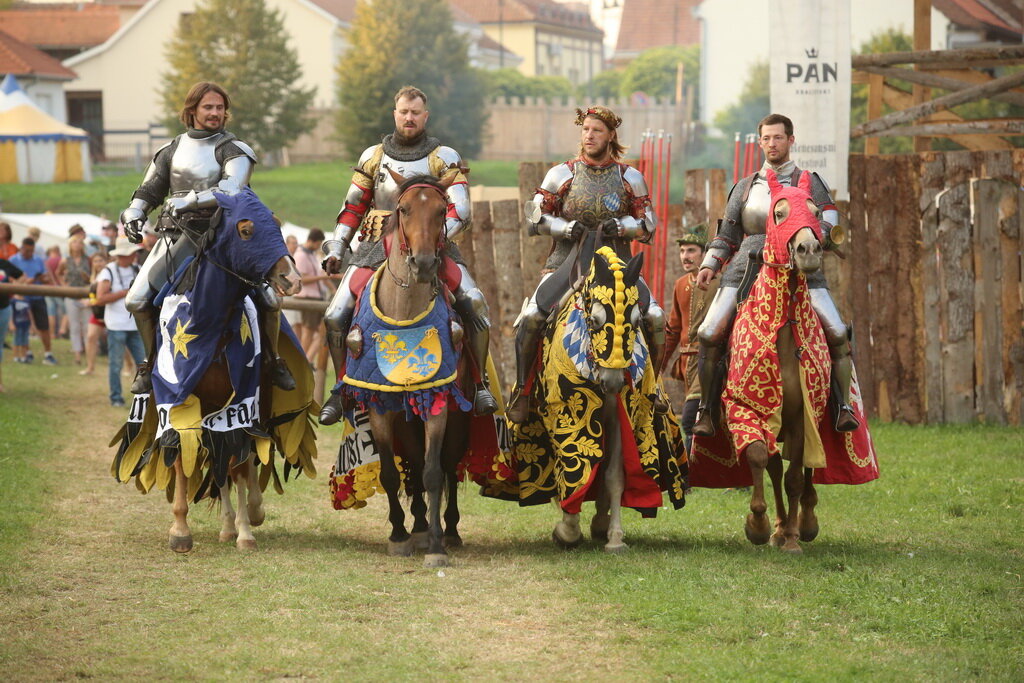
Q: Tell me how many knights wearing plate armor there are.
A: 4